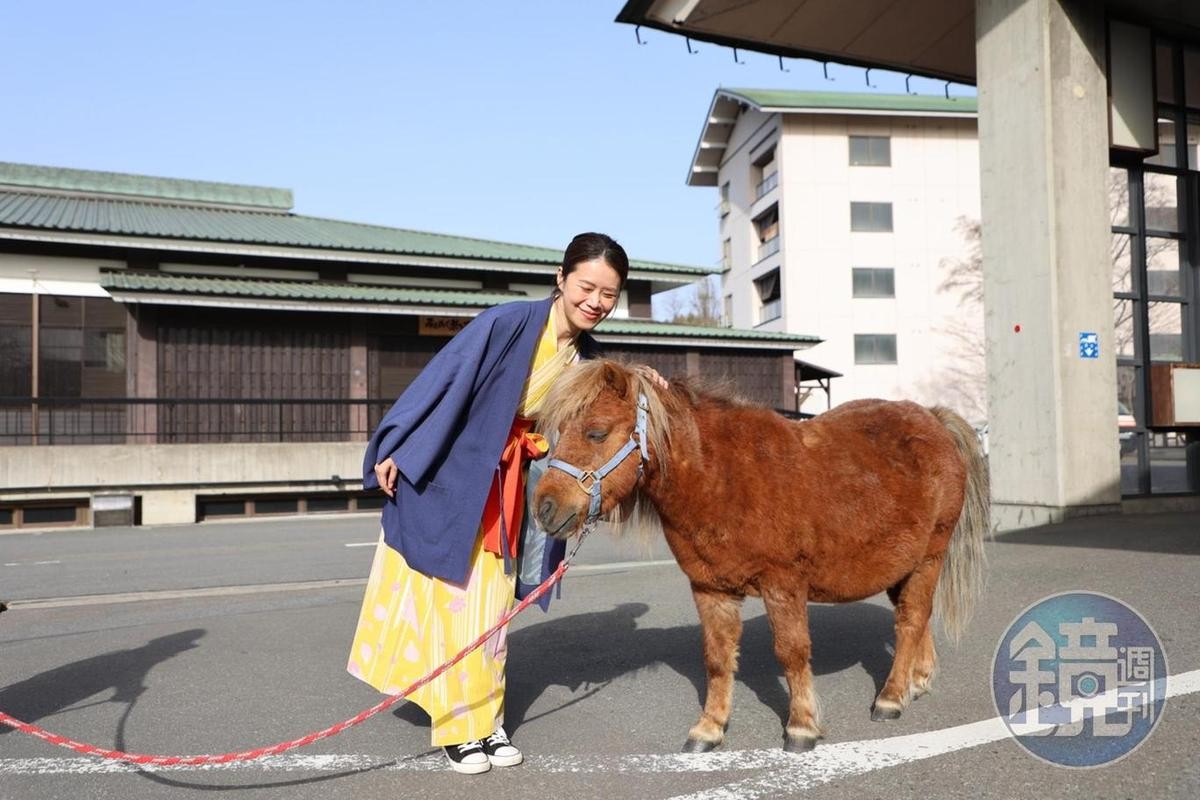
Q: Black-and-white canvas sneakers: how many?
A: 2